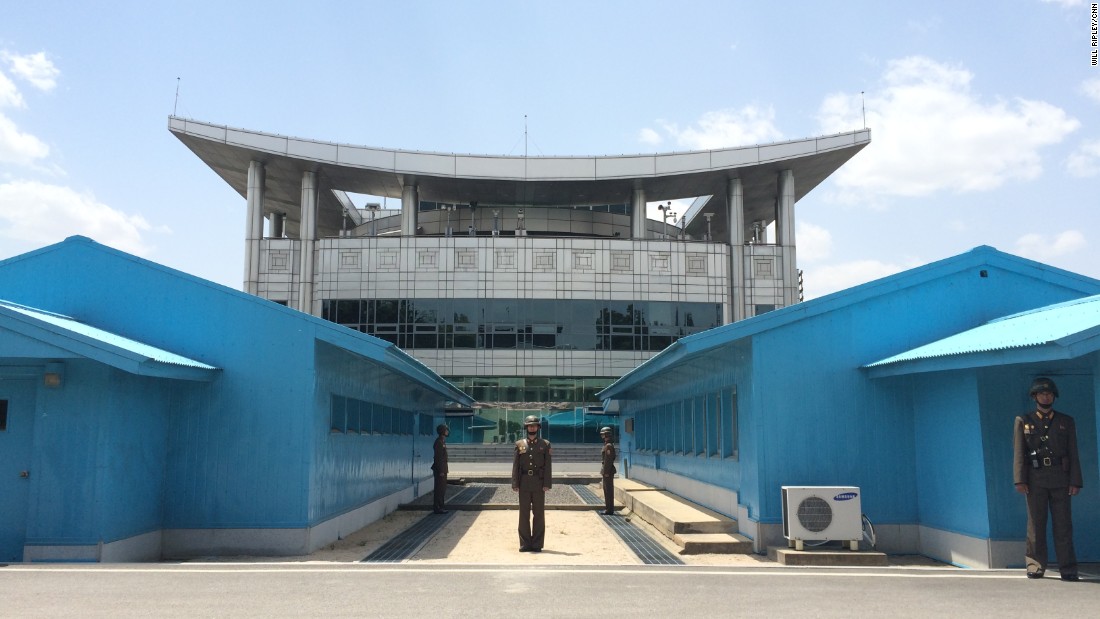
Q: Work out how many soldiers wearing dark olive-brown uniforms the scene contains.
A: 4